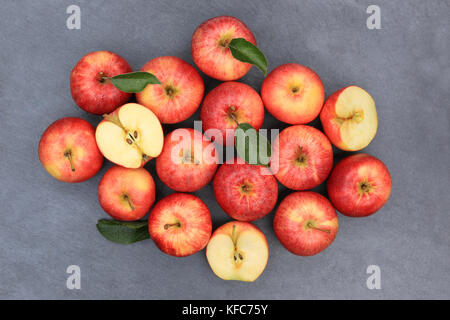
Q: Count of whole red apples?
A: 13